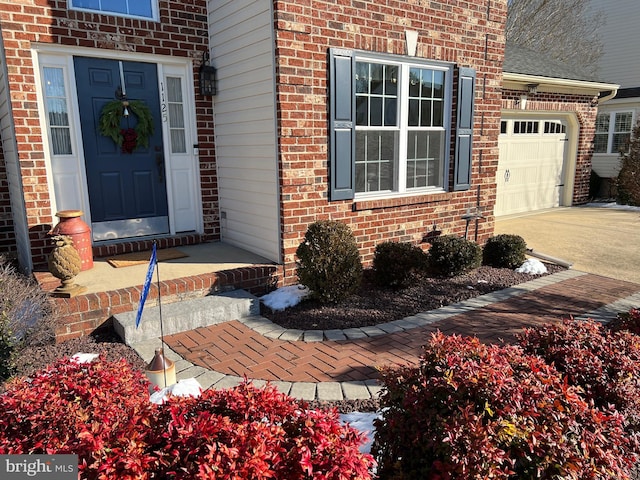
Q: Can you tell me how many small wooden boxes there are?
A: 0